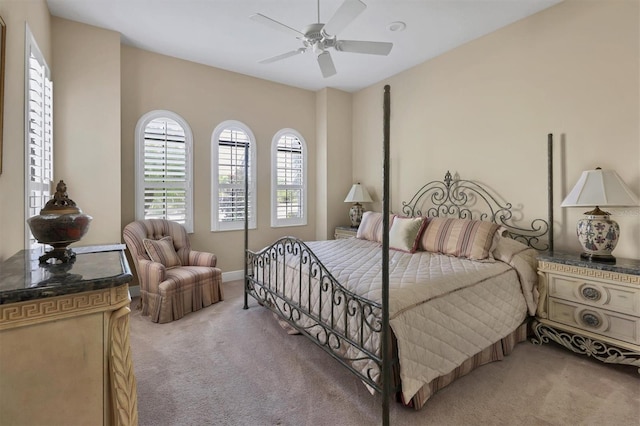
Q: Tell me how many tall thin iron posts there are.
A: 3